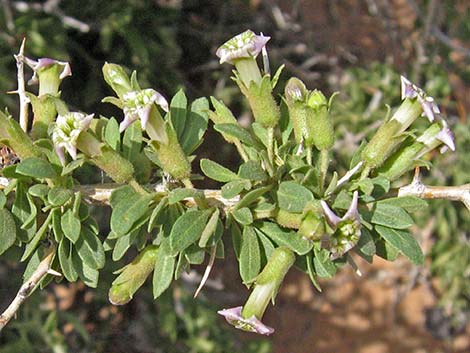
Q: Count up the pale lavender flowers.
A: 8